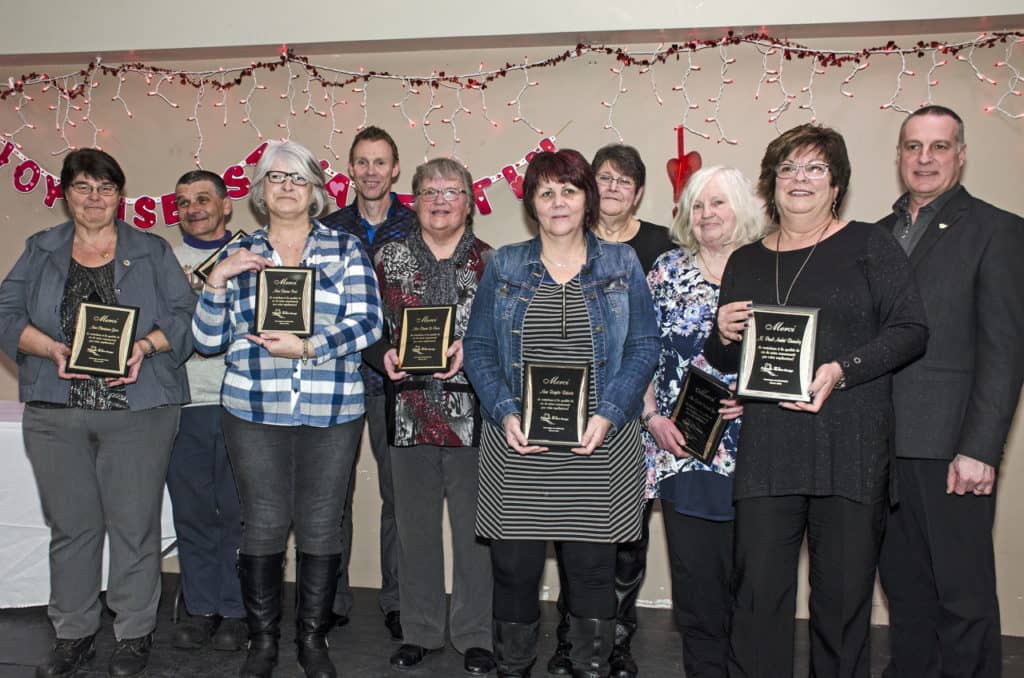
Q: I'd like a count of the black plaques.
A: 7